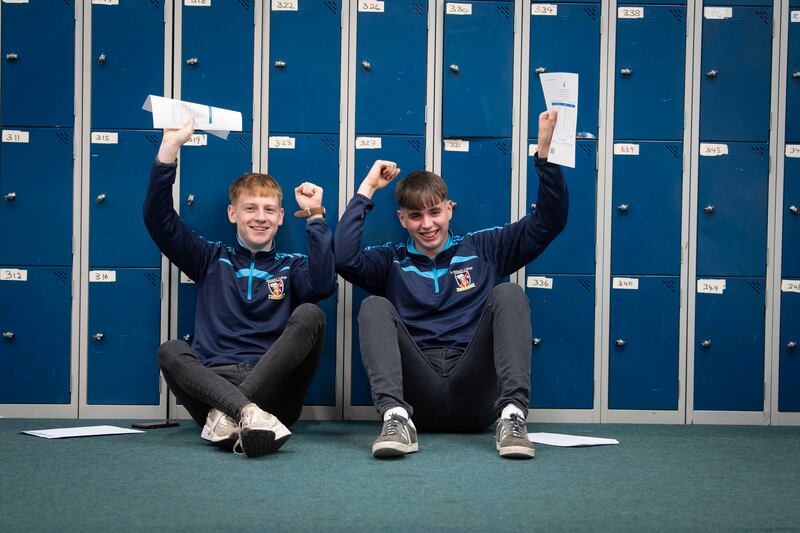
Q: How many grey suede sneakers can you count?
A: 2